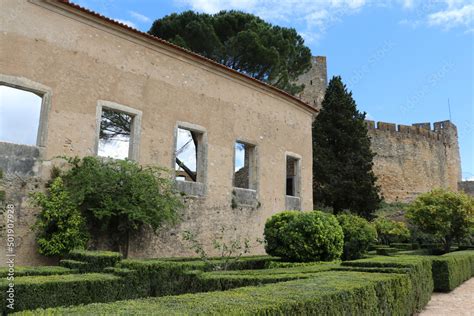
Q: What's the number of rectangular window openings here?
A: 5